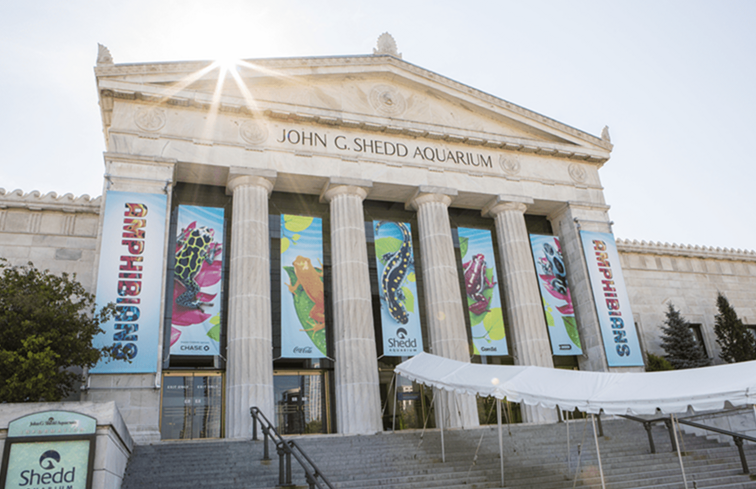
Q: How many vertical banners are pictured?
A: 7